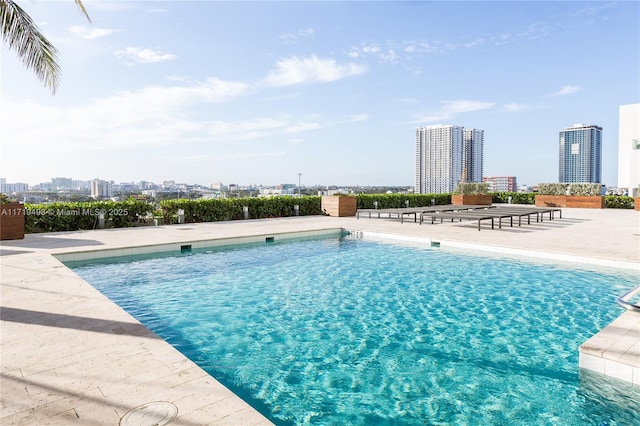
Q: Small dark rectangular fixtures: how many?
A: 3